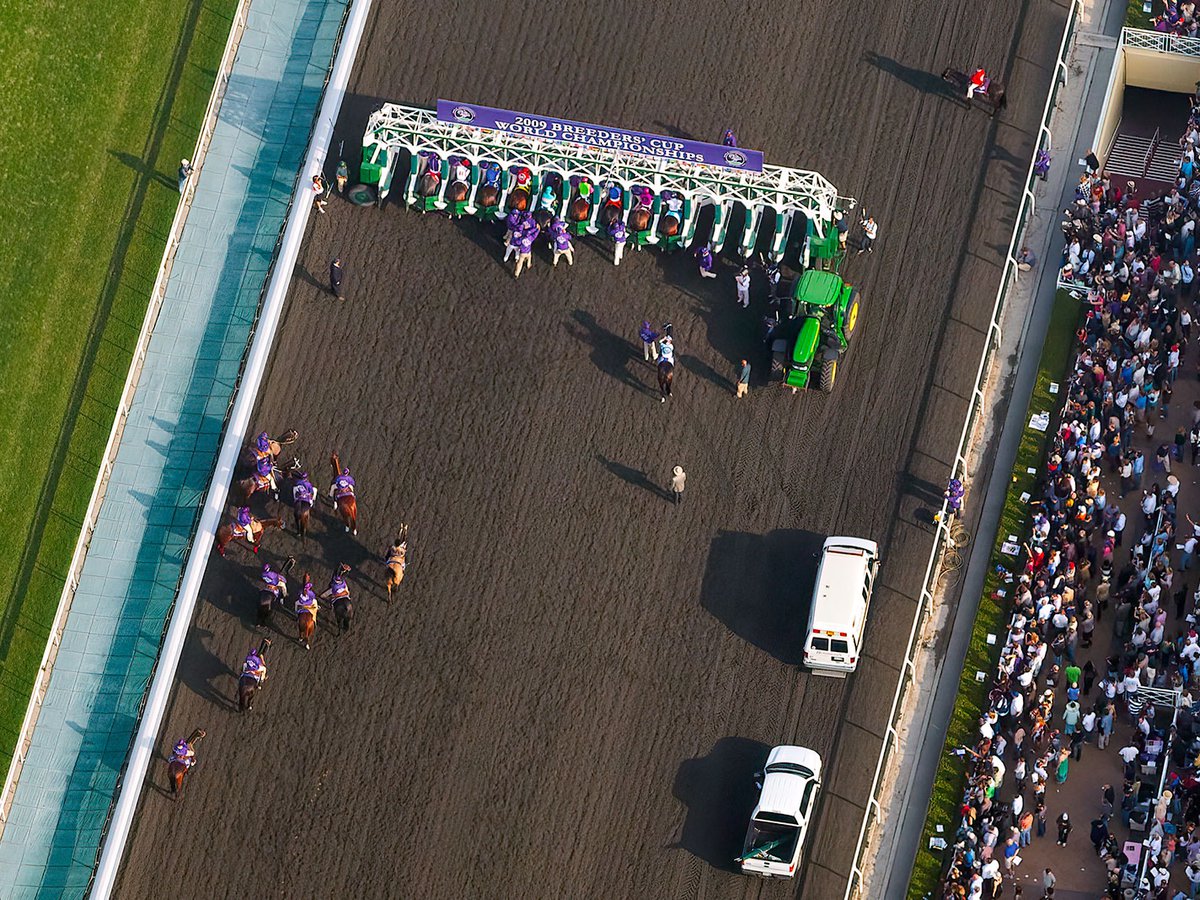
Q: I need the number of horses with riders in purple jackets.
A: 10